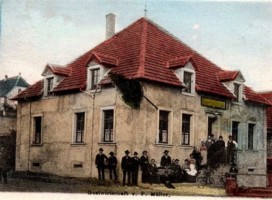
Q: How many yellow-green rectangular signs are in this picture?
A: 1